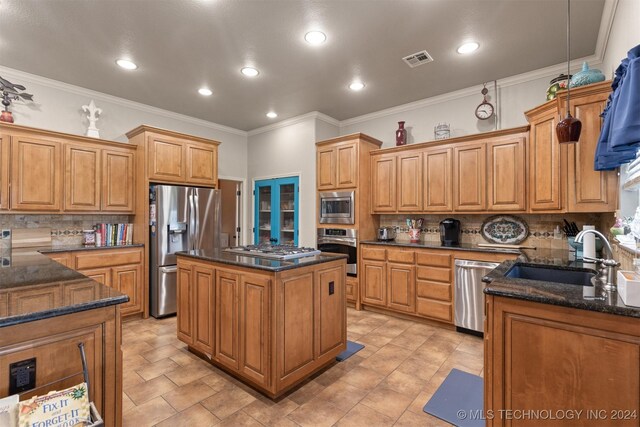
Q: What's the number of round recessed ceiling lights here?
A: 7